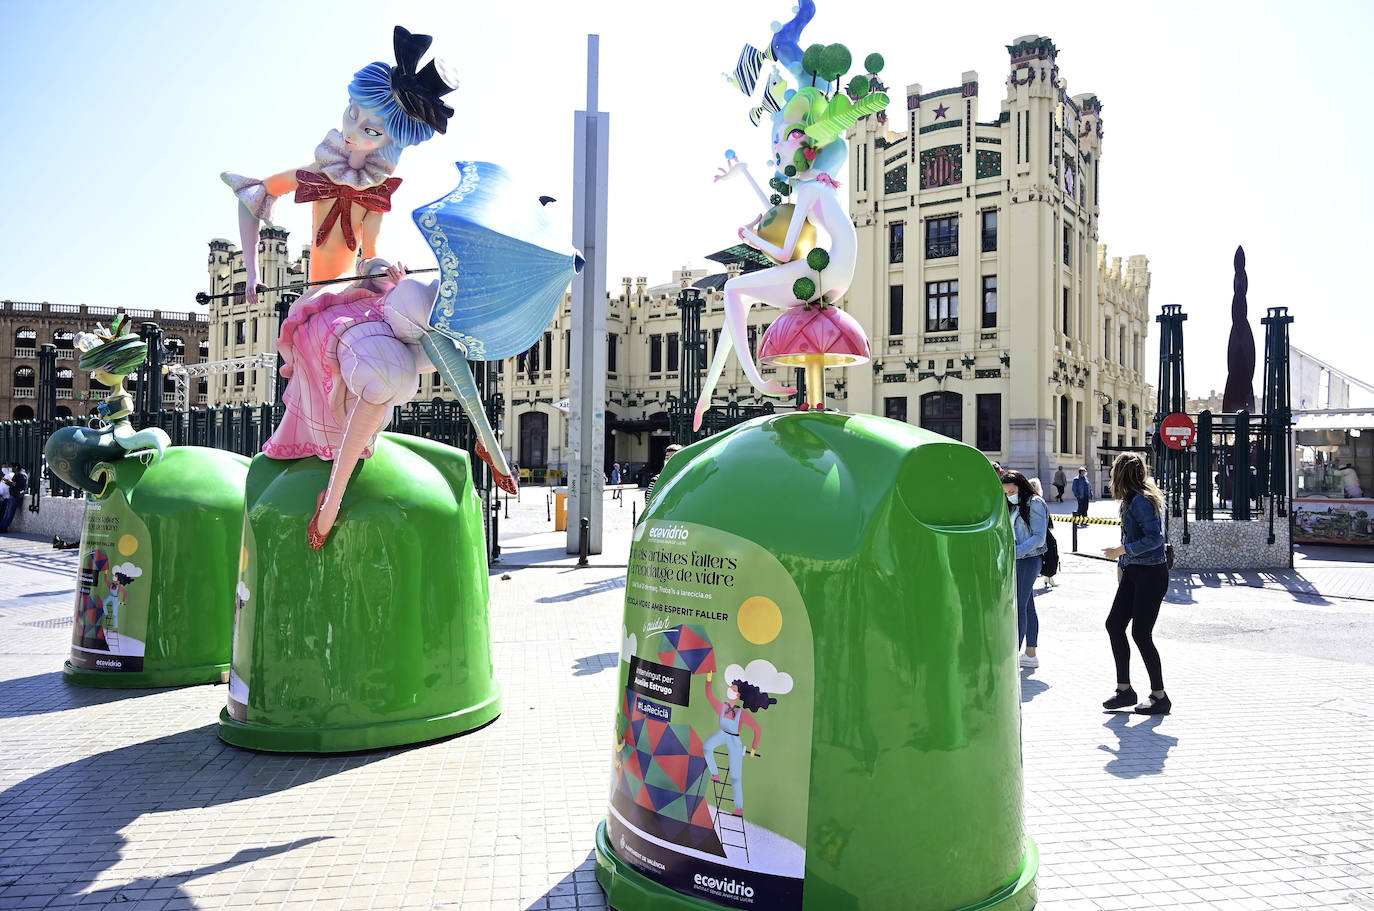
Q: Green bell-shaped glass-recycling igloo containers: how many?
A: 3